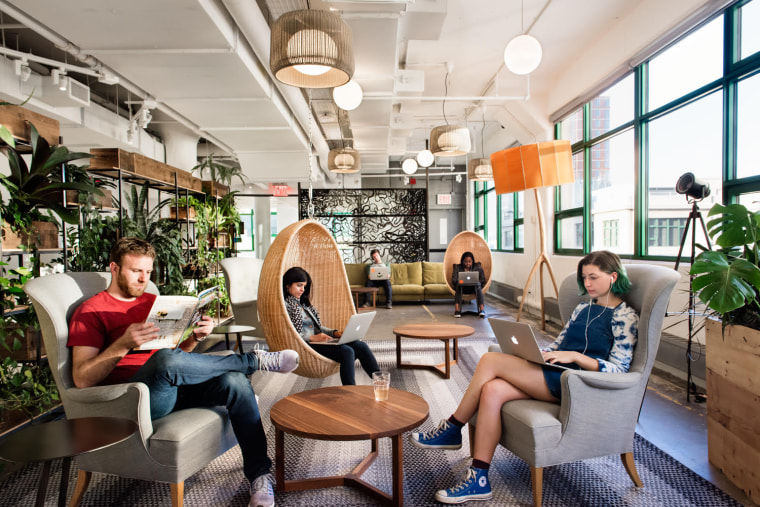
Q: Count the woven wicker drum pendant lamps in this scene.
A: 4